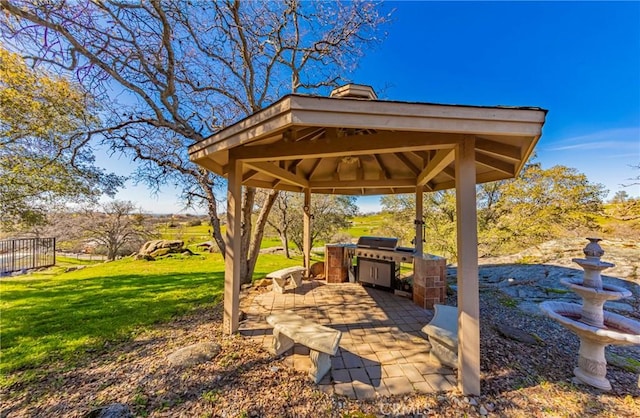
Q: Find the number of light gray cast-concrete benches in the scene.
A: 3